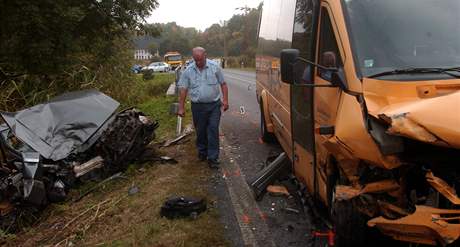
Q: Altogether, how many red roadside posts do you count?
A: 0